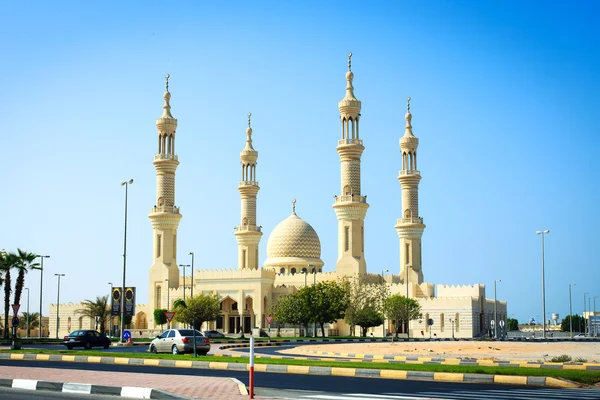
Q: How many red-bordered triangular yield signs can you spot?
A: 3